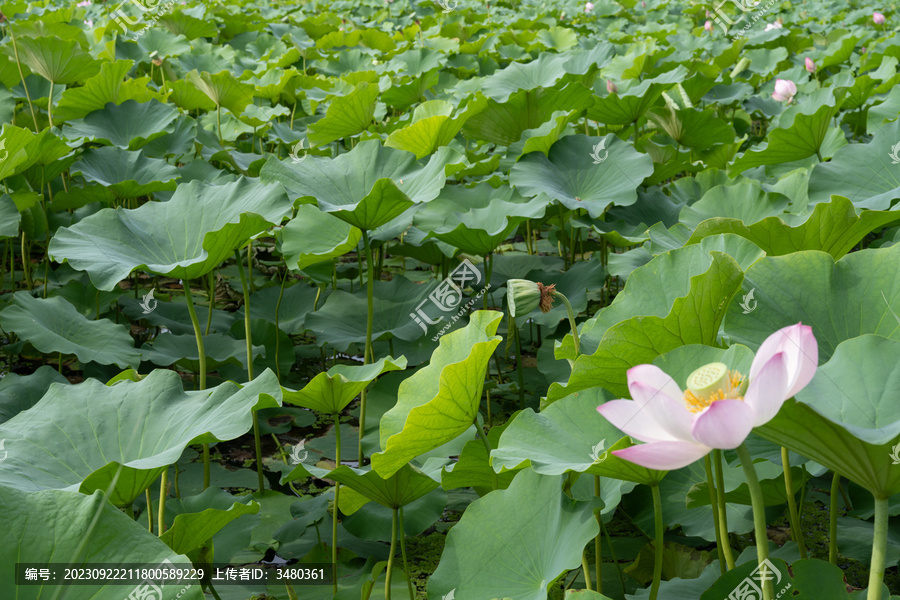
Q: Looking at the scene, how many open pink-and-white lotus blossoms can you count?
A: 1